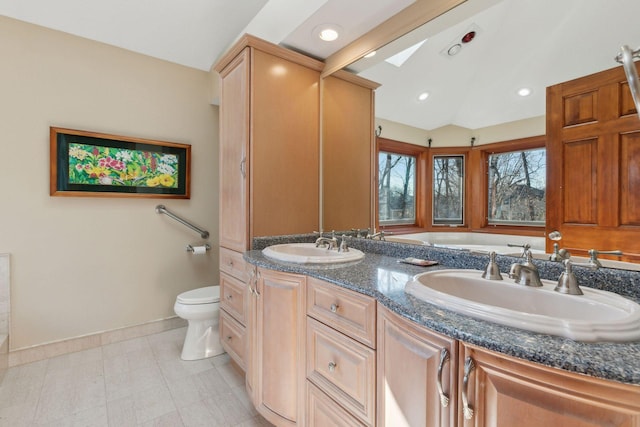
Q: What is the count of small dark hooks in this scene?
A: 3